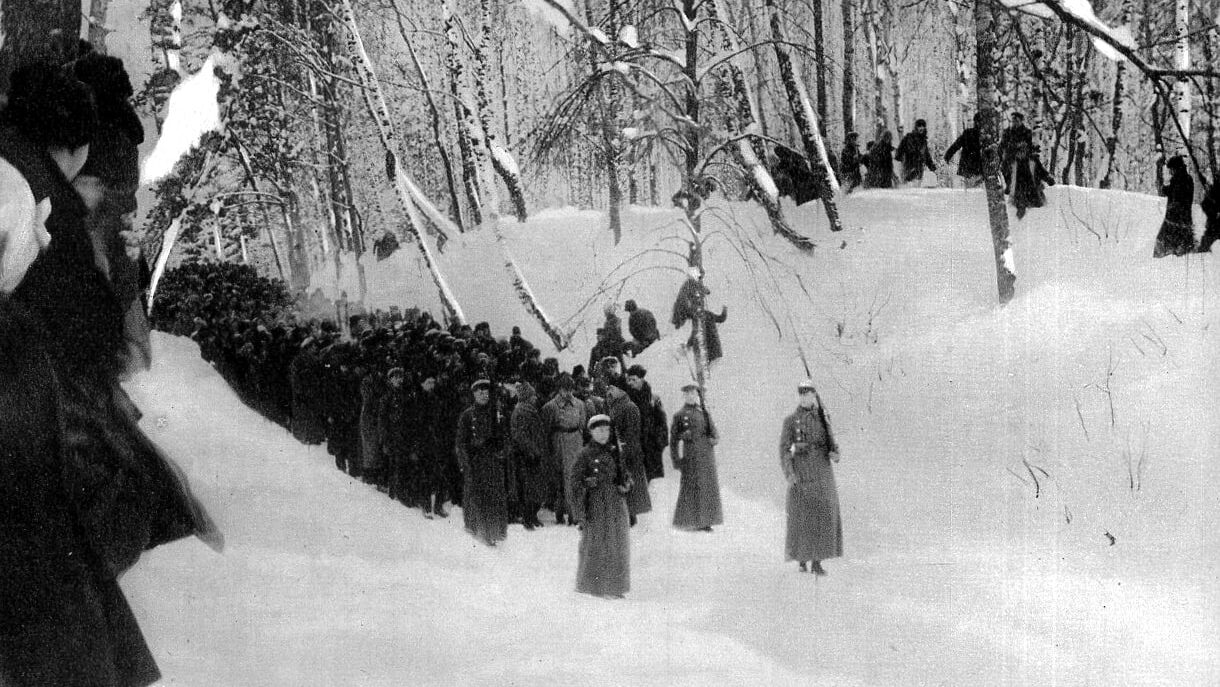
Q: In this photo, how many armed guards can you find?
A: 4